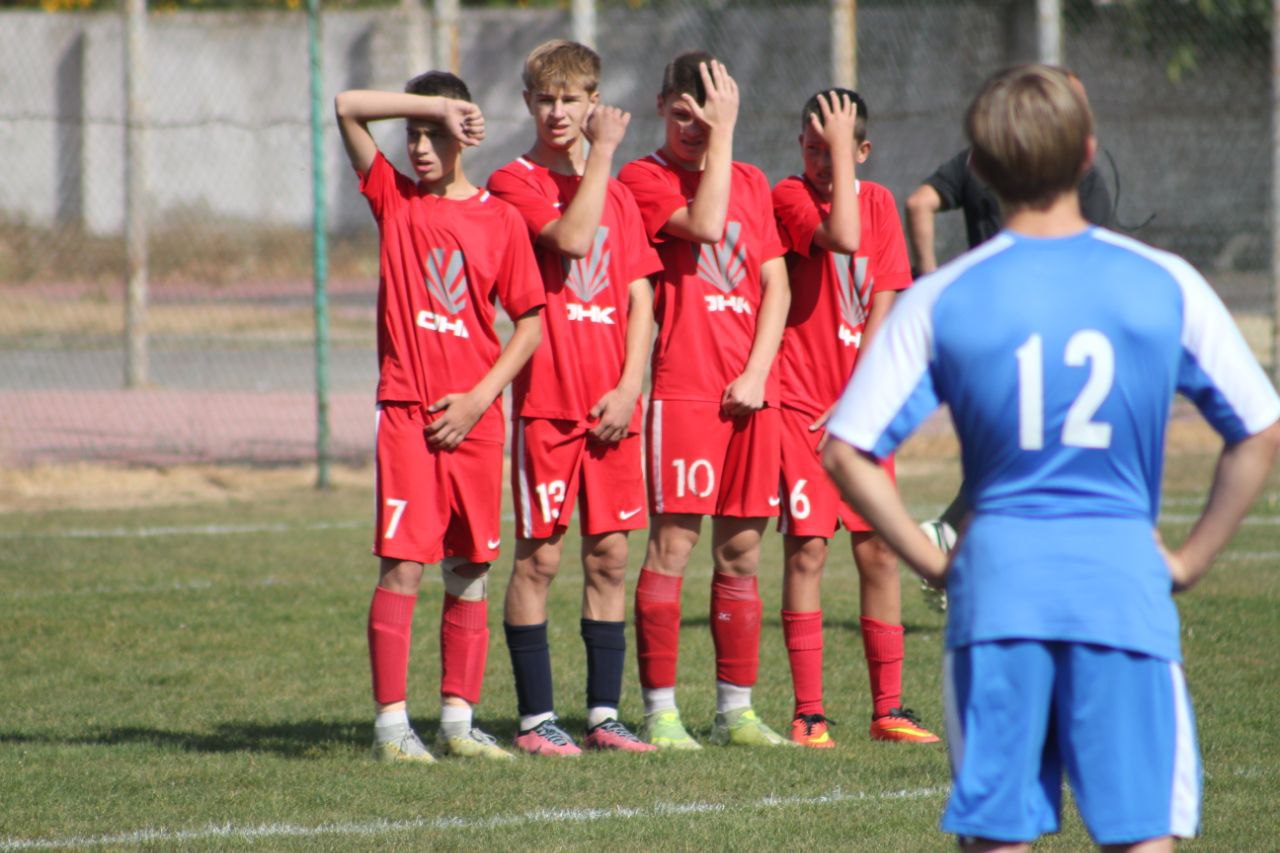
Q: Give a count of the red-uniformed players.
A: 4